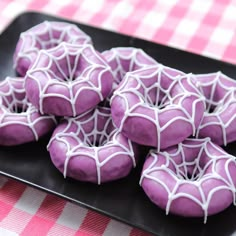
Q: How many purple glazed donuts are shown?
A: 8